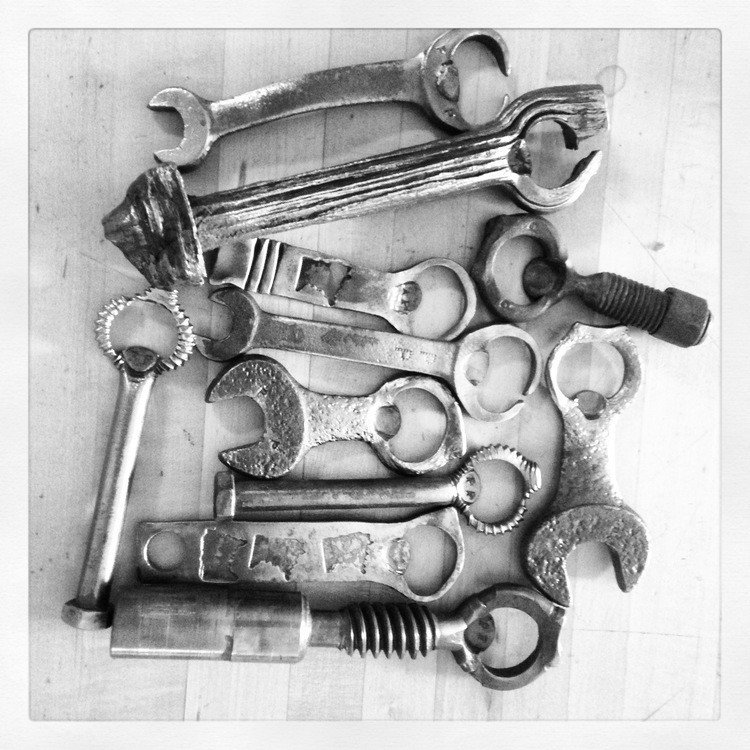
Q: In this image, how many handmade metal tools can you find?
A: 11